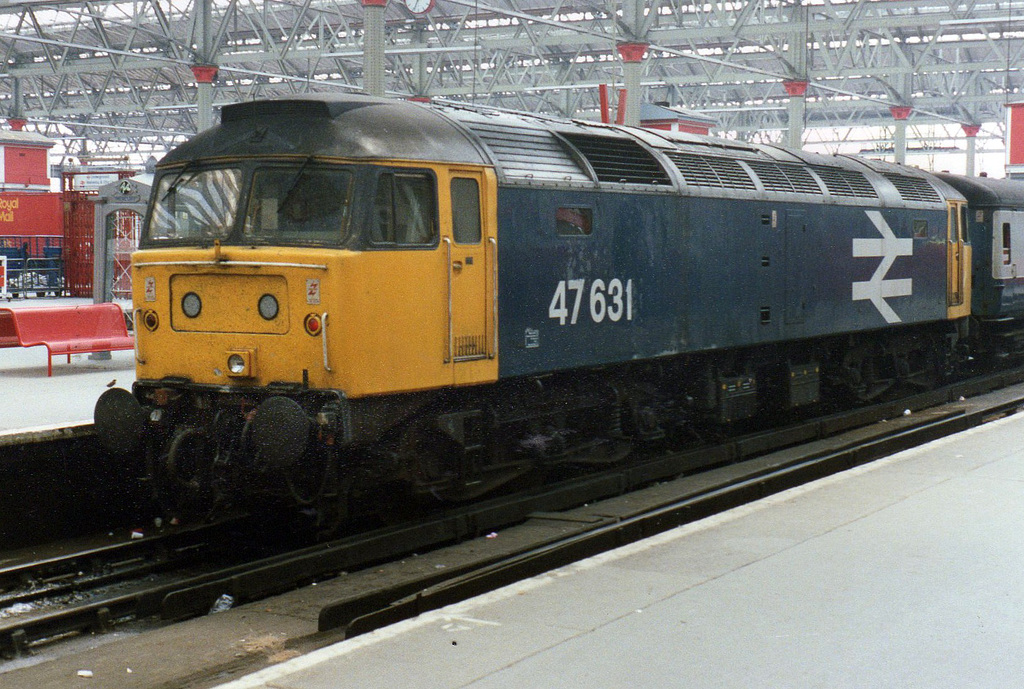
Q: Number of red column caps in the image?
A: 8